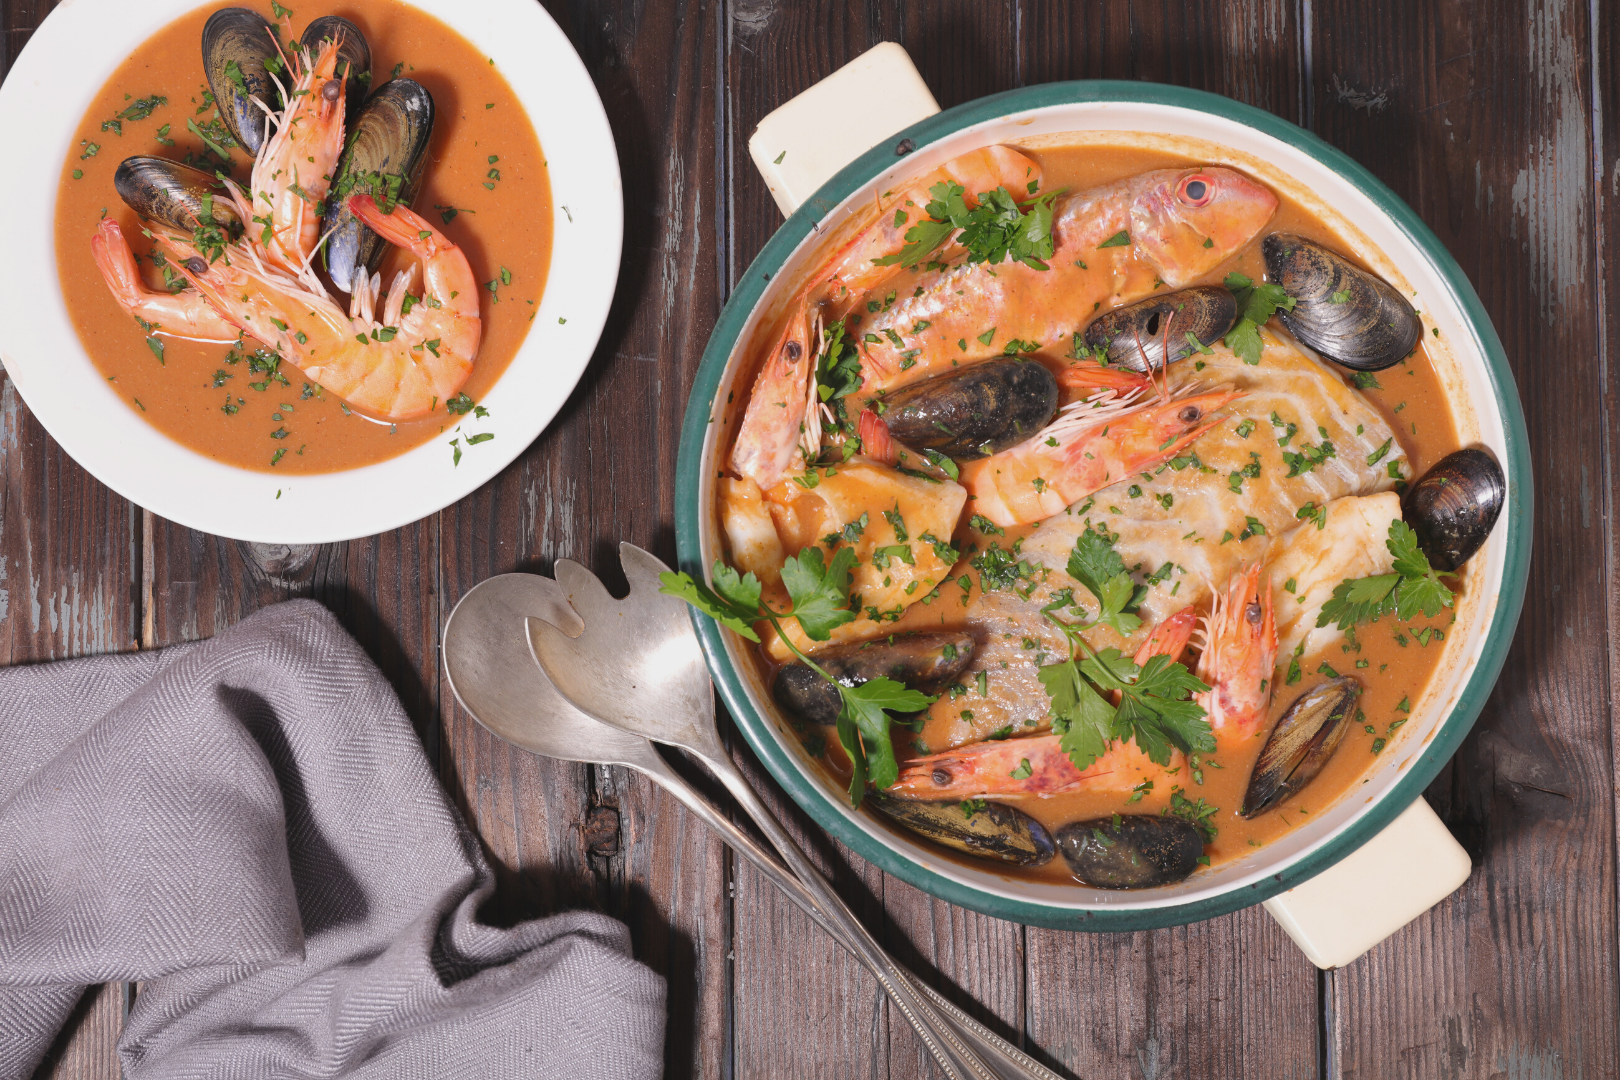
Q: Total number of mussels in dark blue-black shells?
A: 12